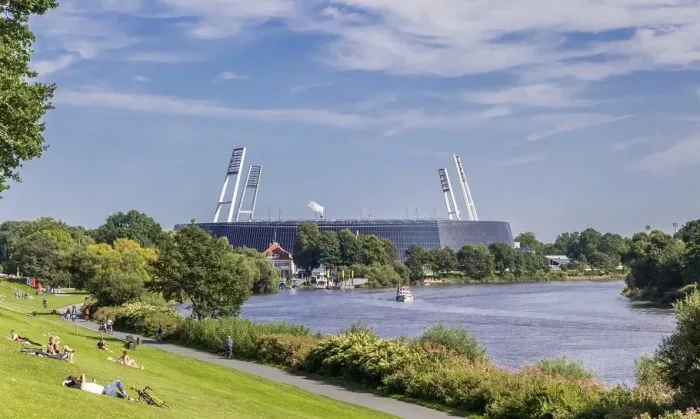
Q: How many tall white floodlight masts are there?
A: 4